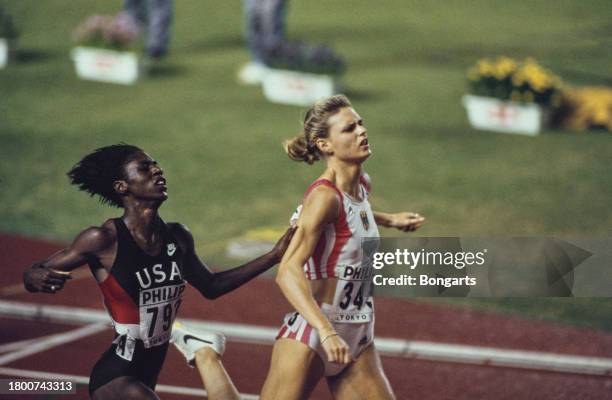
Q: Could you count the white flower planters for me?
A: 4